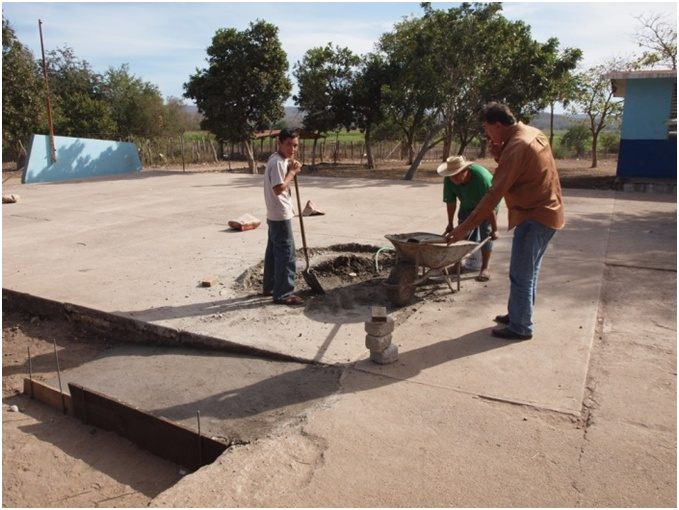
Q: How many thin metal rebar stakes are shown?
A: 3